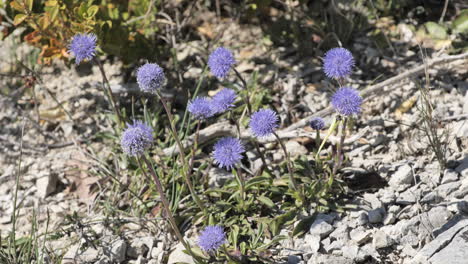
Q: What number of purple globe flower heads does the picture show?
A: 12